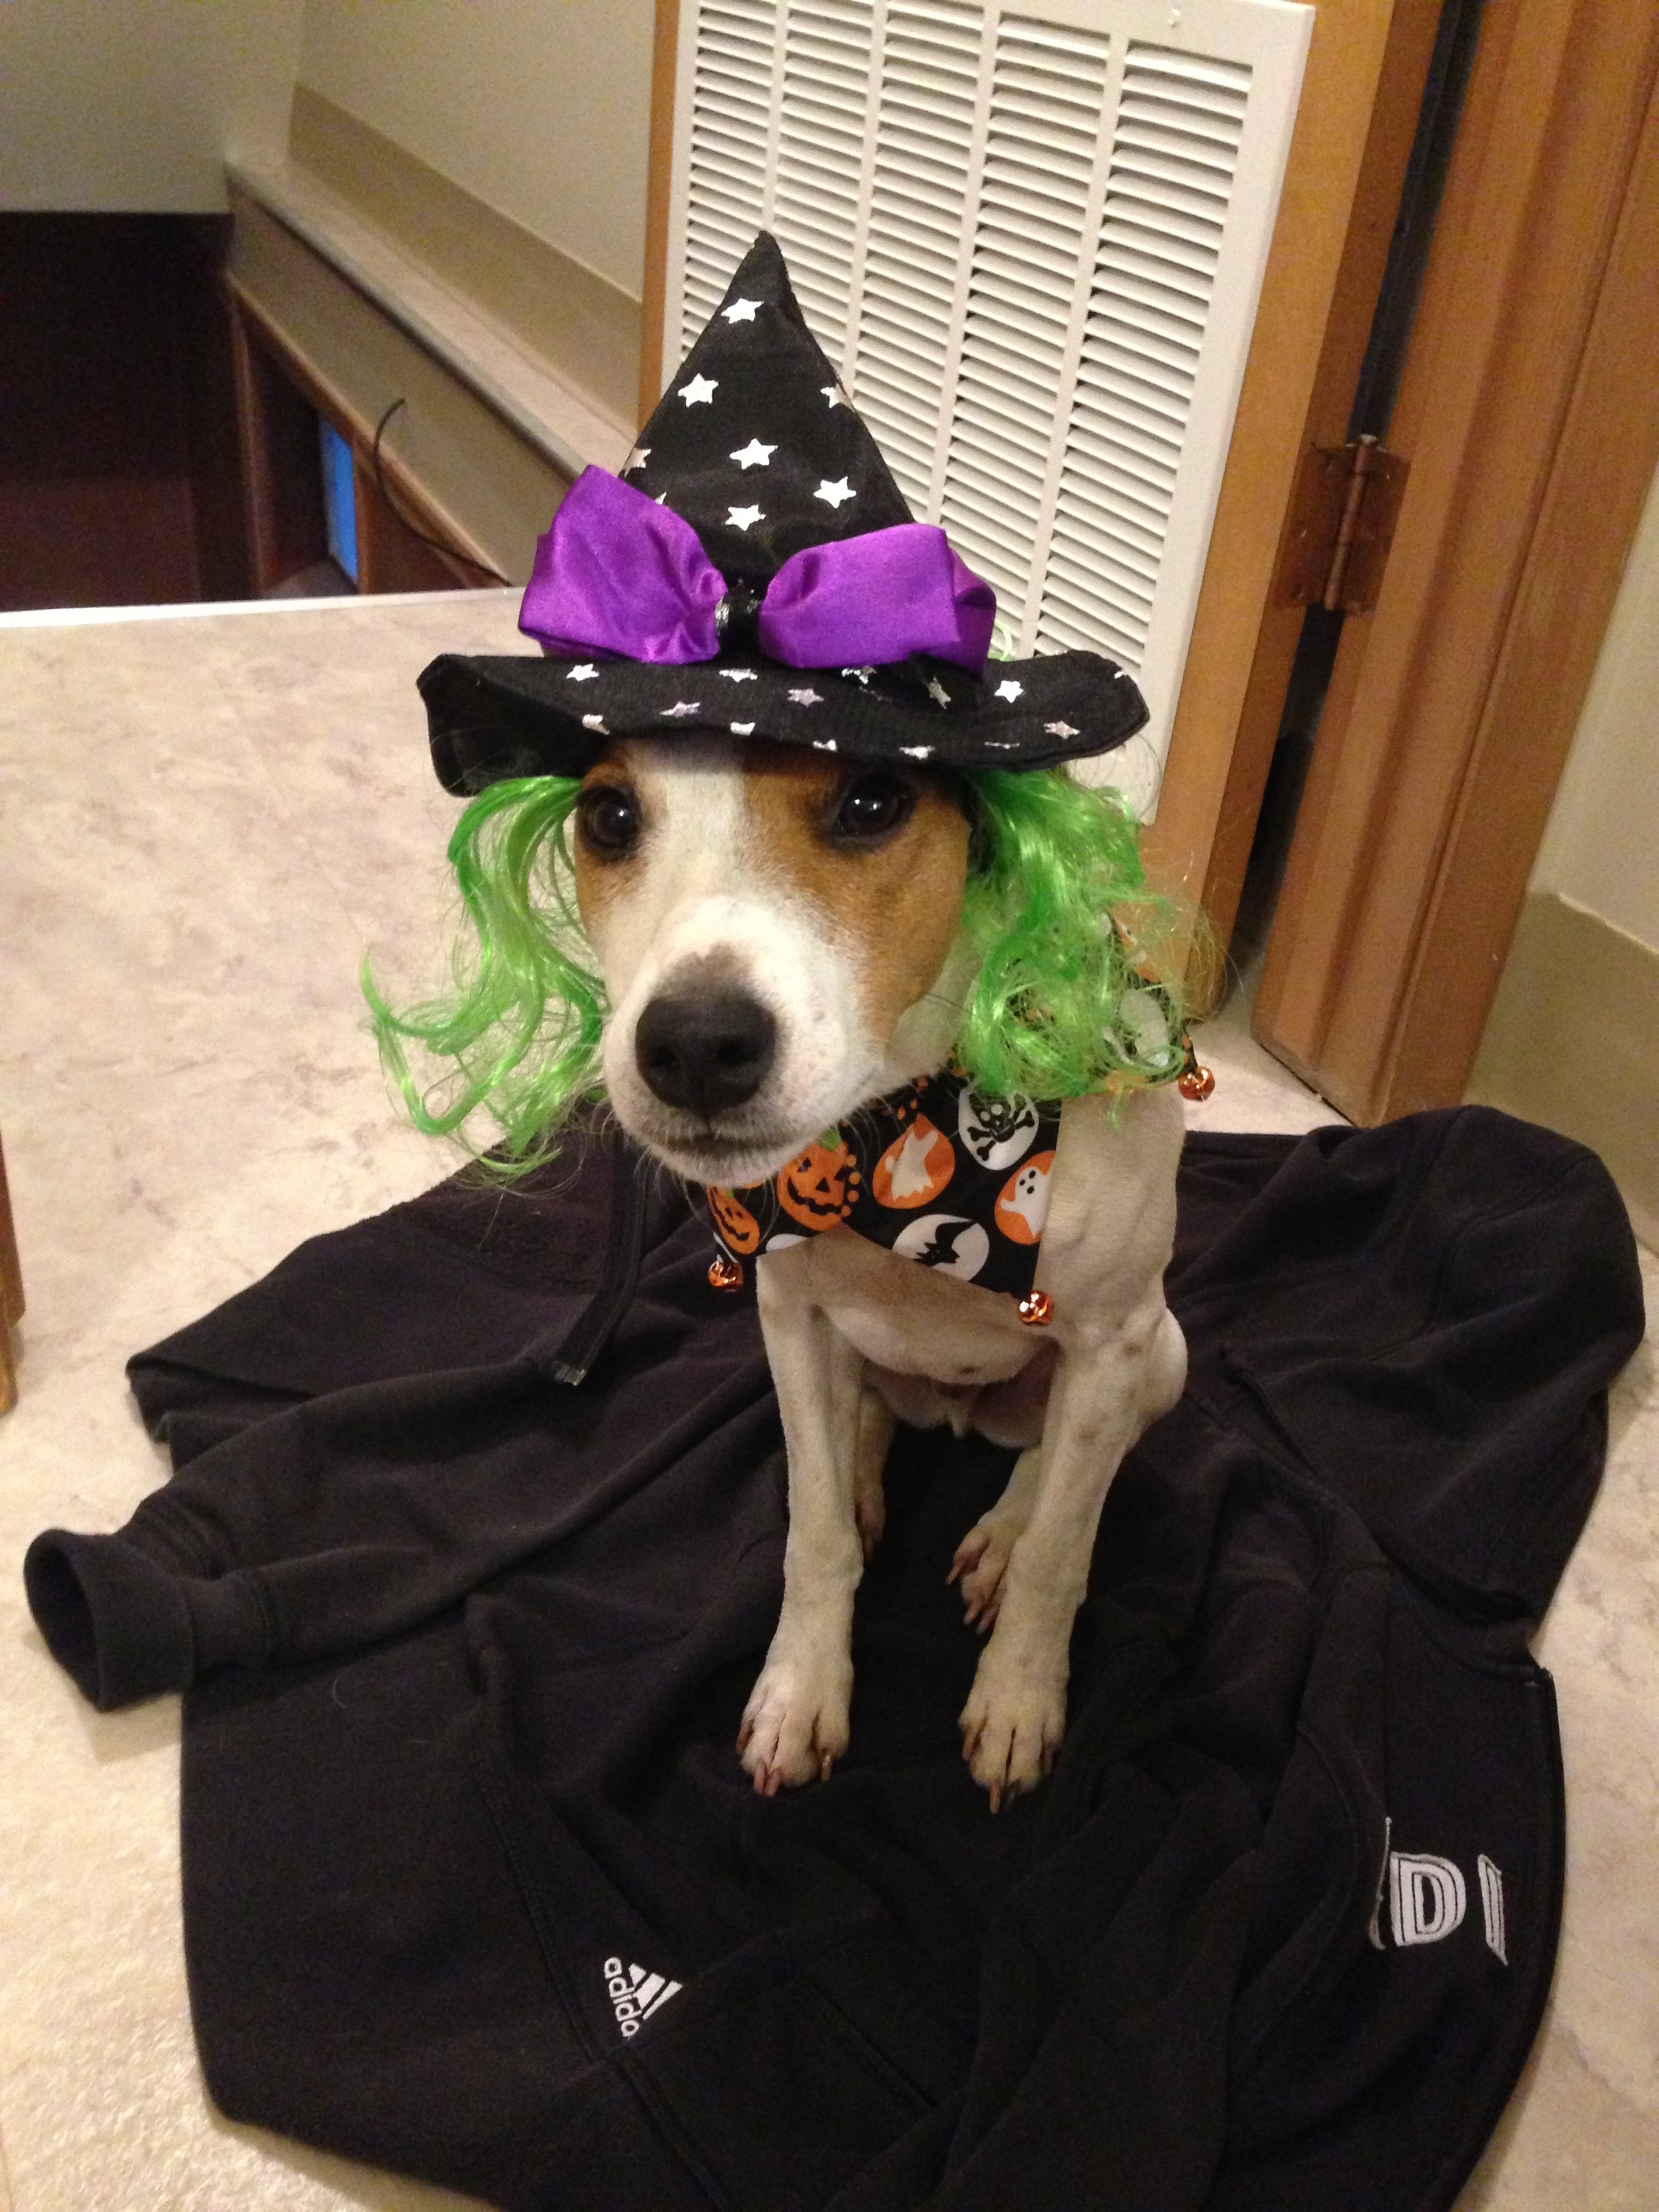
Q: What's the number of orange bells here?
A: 3